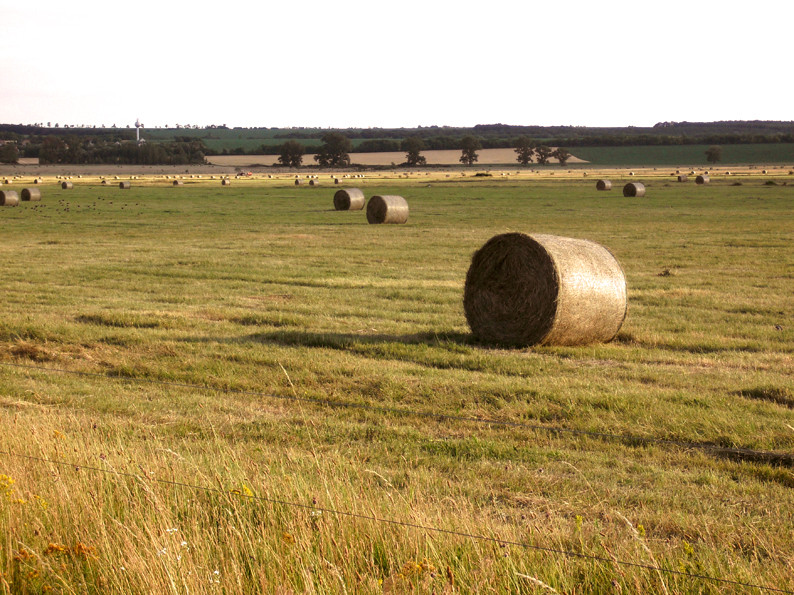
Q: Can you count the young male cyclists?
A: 0